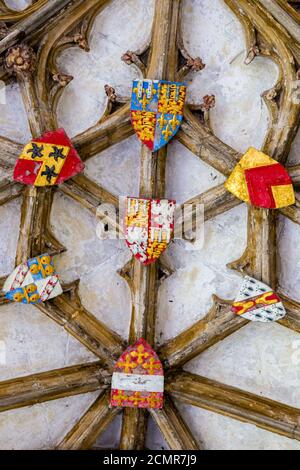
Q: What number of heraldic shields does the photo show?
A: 7